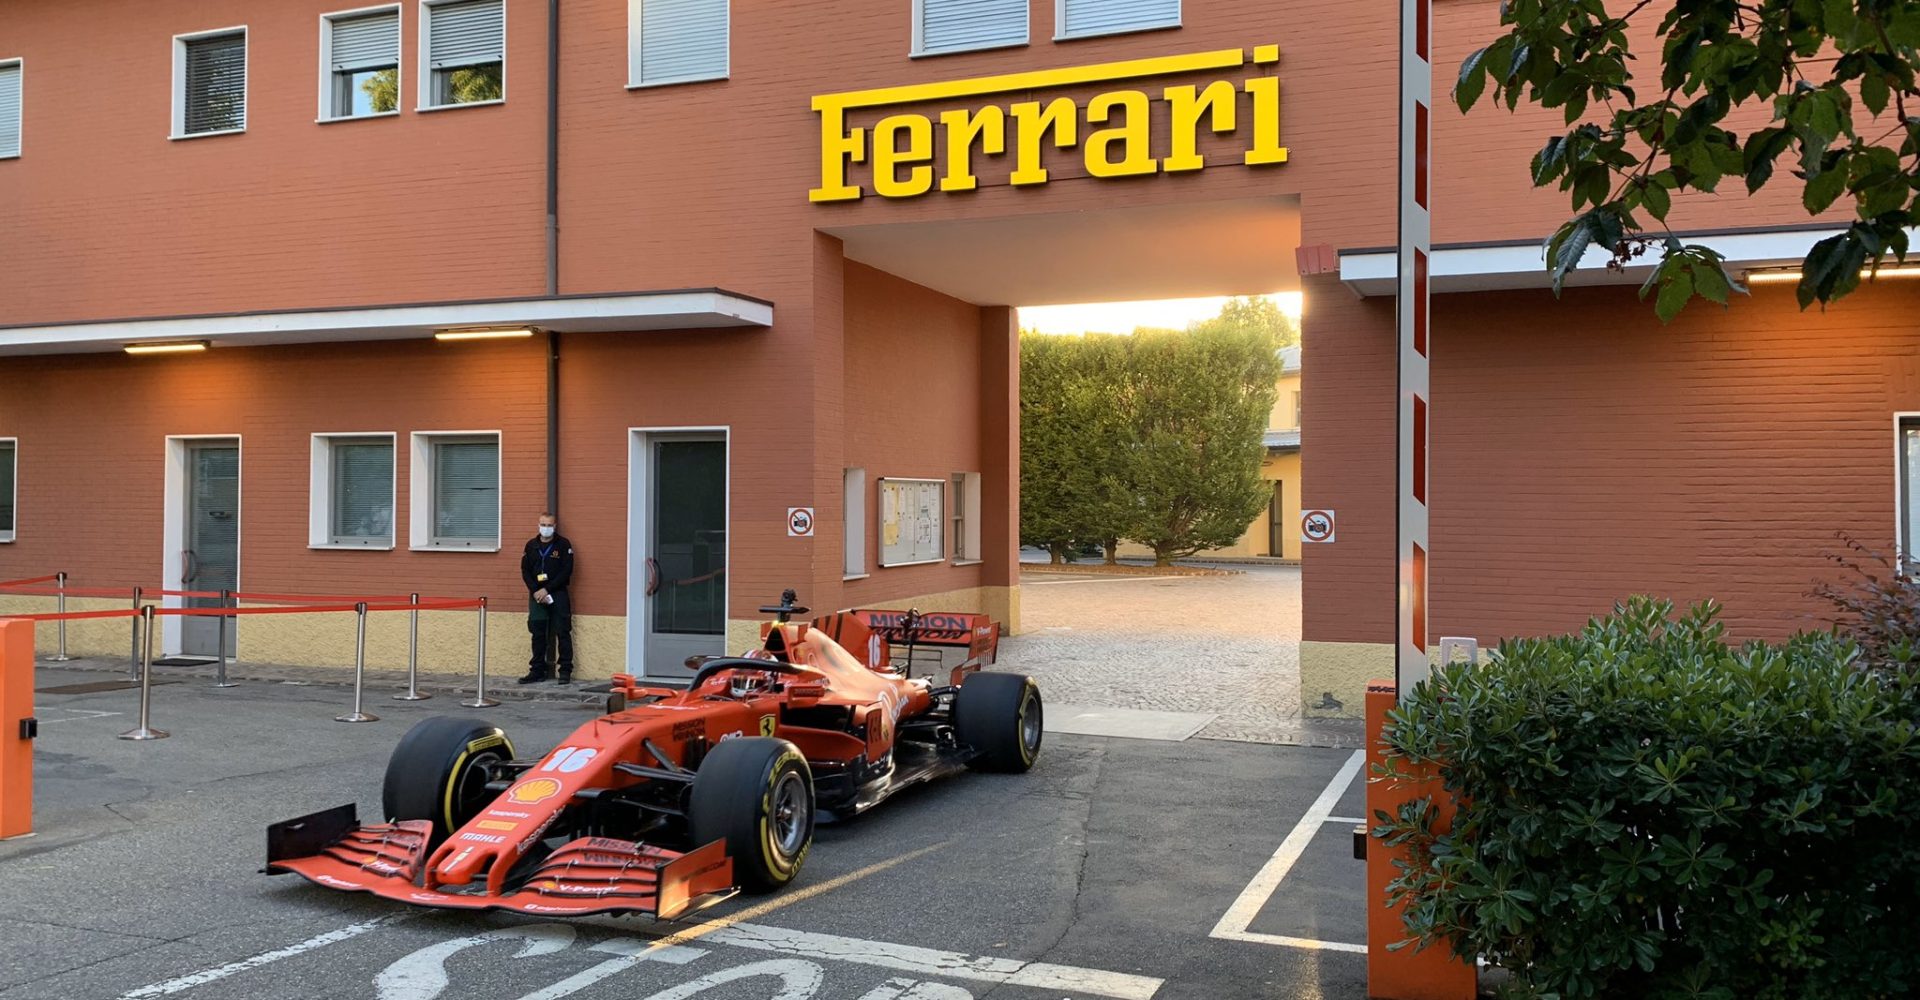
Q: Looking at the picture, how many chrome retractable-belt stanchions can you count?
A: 7